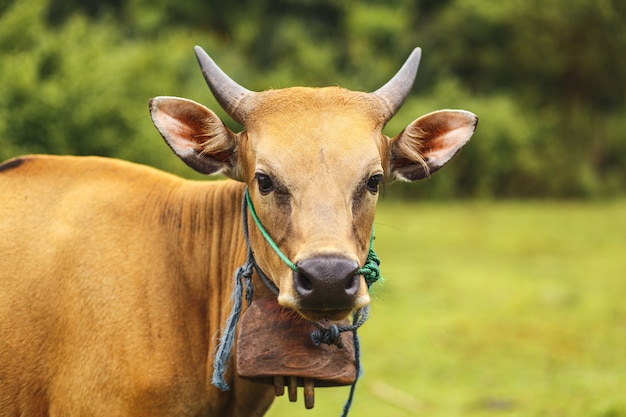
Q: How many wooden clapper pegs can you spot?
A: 3